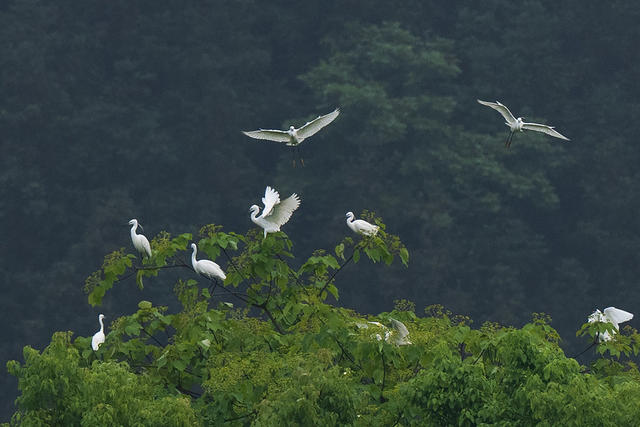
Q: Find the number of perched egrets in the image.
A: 7